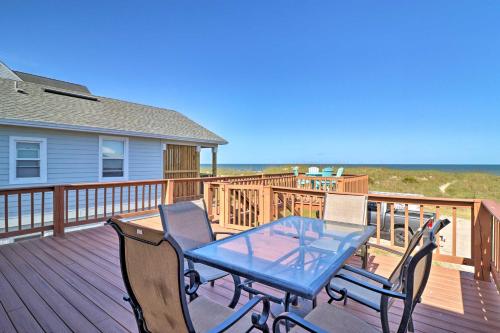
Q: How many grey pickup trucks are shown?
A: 1